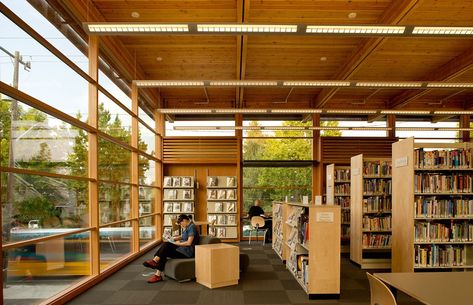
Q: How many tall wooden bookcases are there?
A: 3